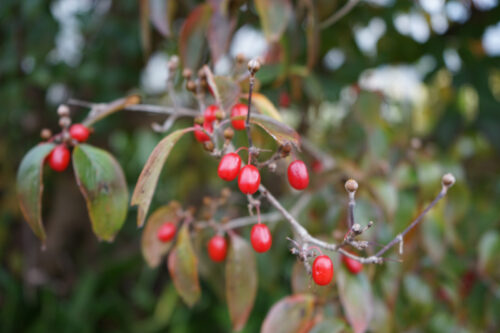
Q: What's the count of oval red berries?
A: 13